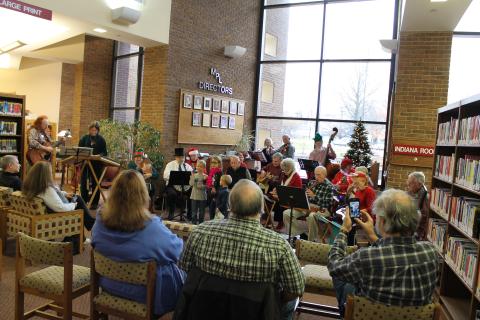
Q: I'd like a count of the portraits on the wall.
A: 12